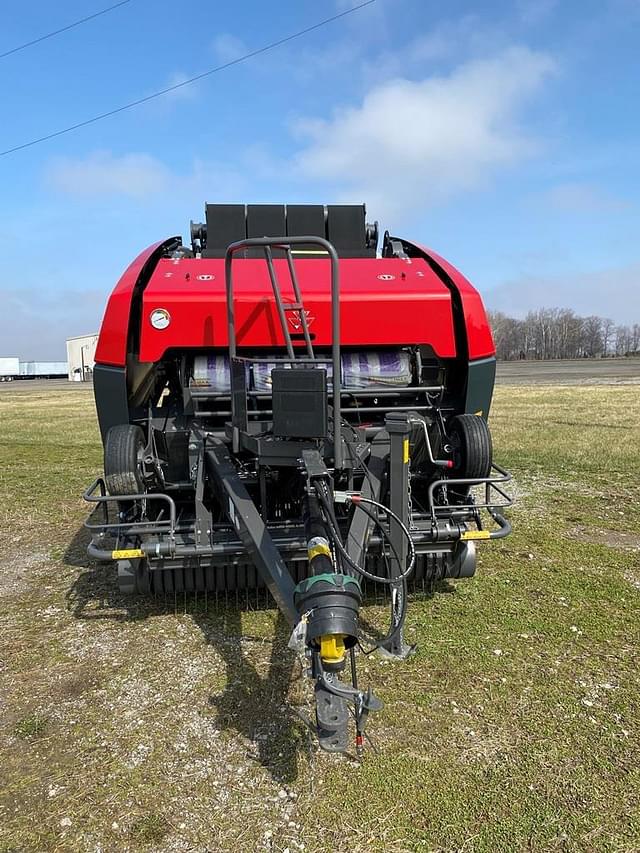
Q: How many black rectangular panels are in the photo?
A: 4